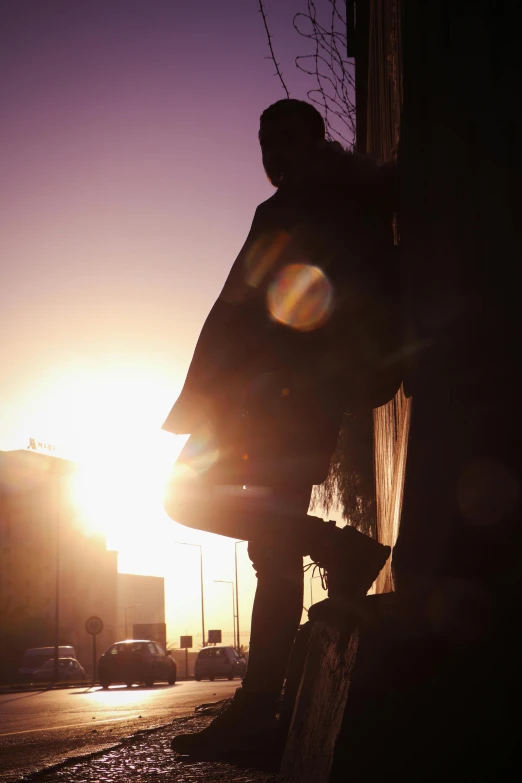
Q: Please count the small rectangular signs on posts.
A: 2